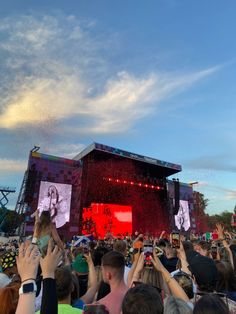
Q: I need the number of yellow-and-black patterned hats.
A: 1